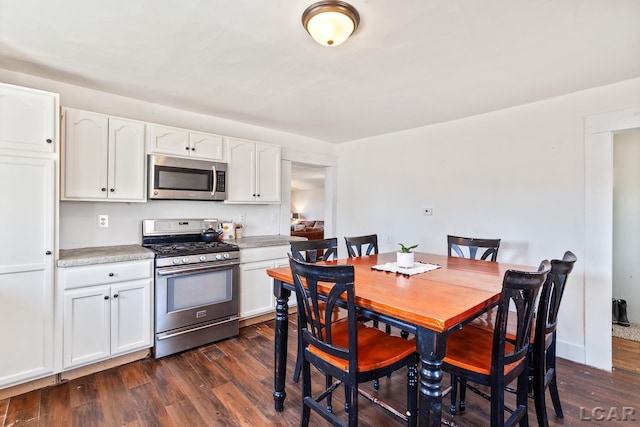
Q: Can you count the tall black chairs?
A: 6